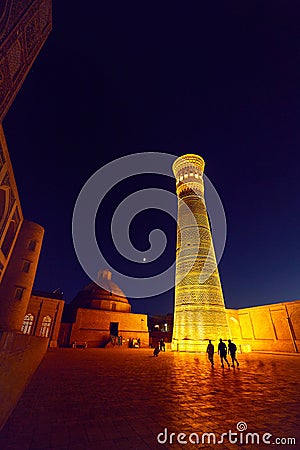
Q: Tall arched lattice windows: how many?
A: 2